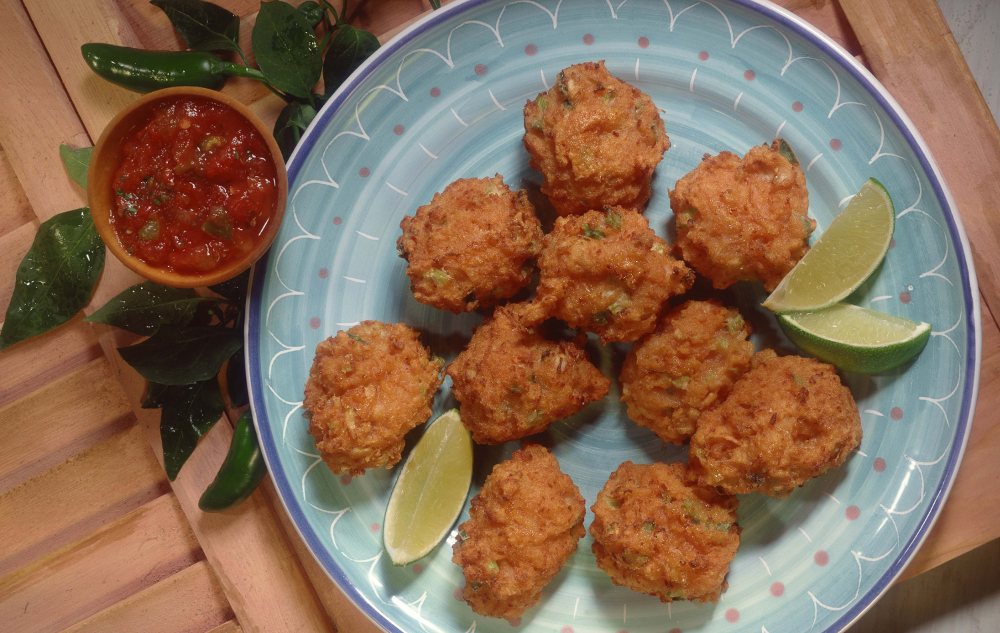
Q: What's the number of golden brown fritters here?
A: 10